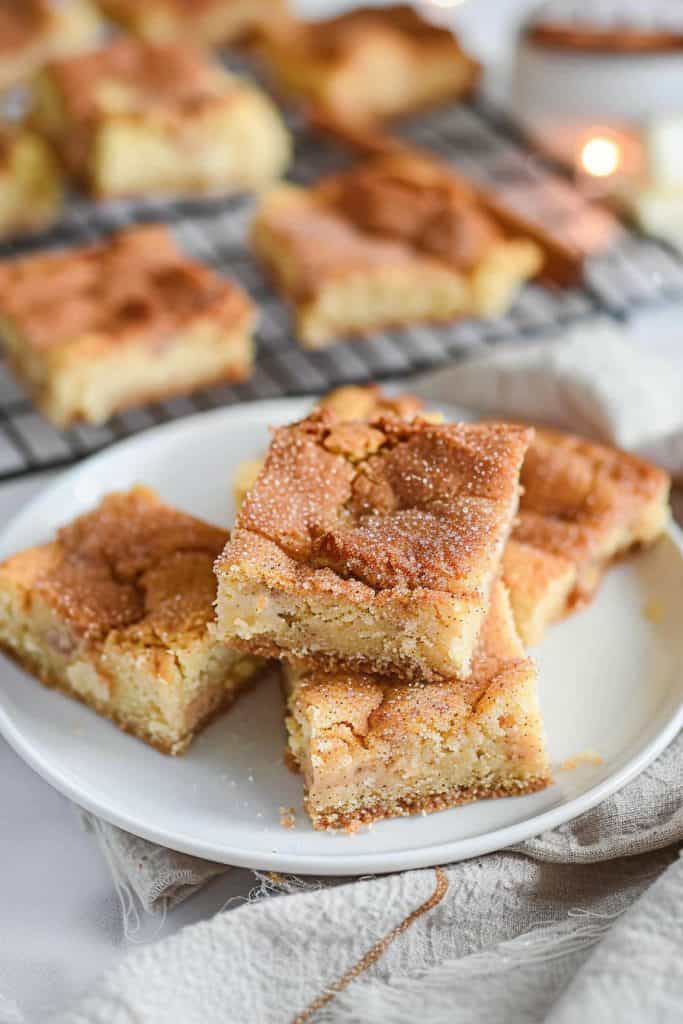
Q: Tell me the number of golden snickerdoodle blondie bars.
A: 12